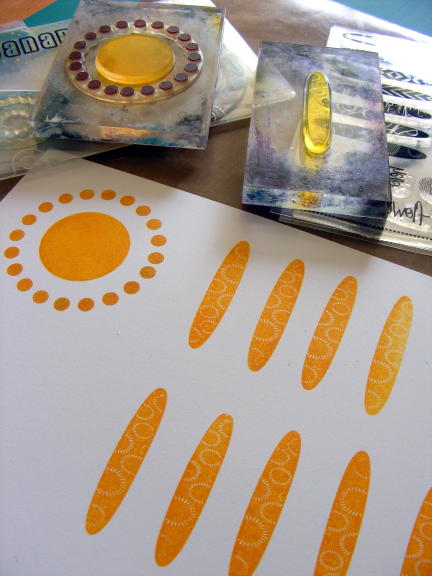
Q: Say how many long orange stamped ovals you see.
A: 9